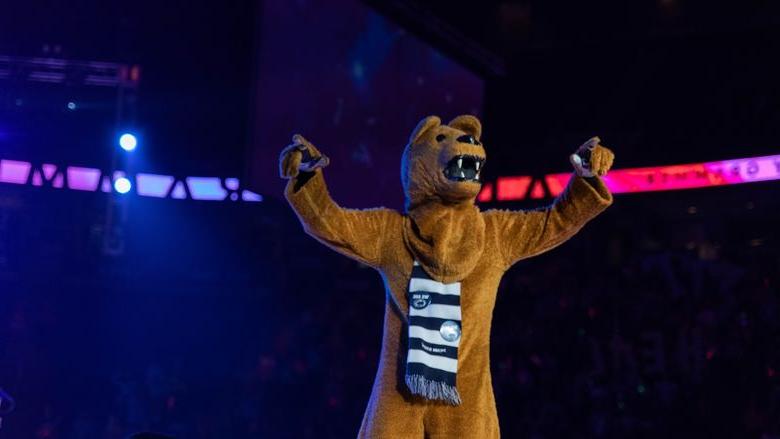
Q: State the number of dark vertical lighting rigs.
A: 1